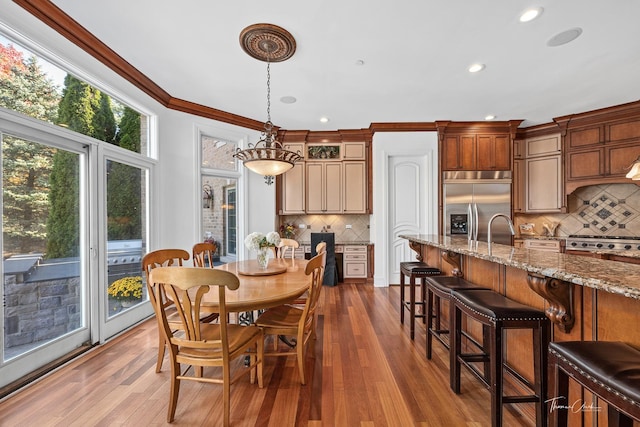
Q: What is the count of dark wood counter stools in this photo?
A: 4